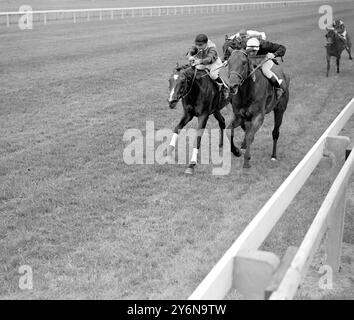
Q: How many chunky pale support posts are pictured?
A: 2